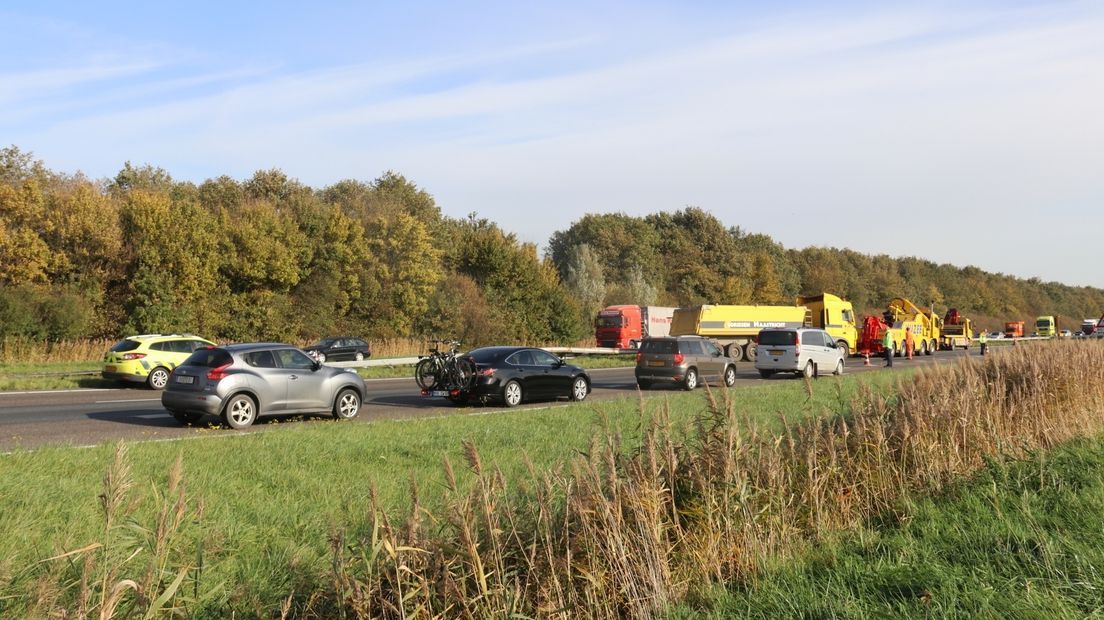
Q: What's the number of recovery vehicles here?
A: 2